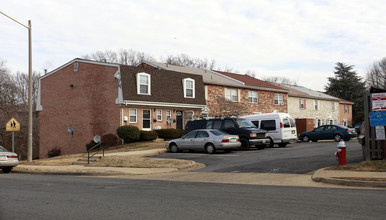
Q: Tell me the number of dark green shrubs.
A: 3